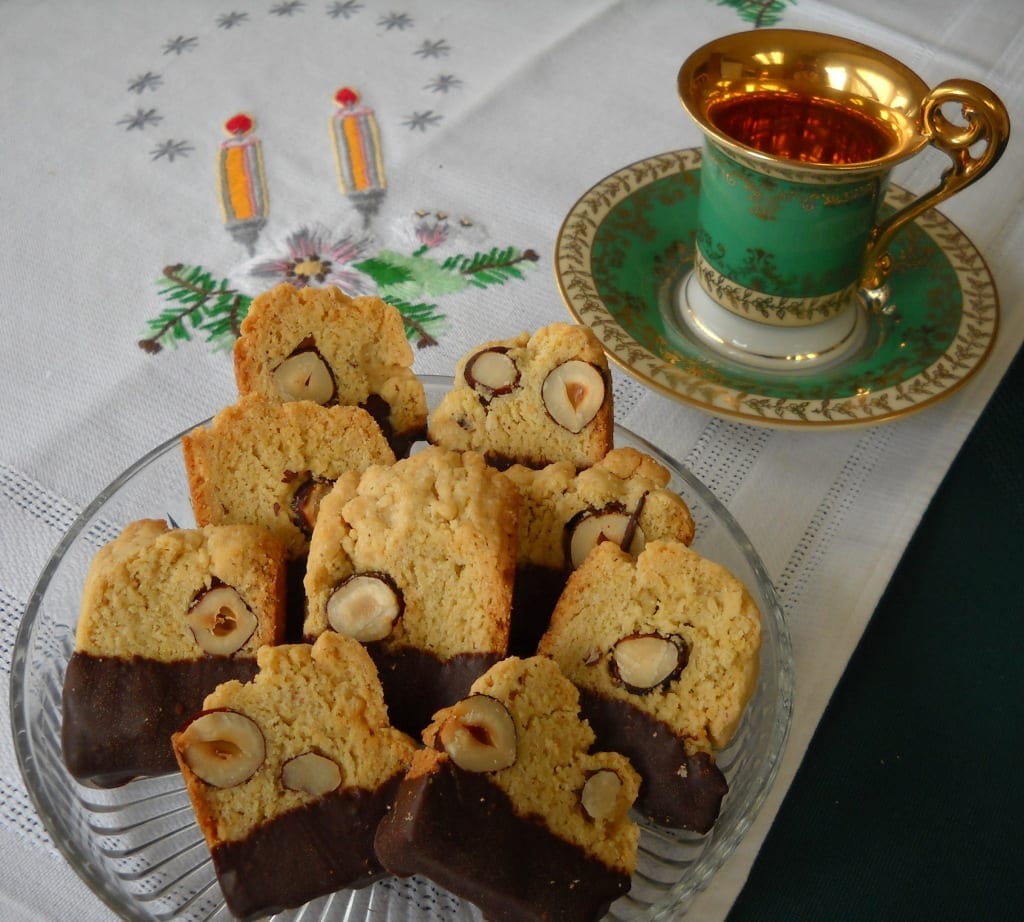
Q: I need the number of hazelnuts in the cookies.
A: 12